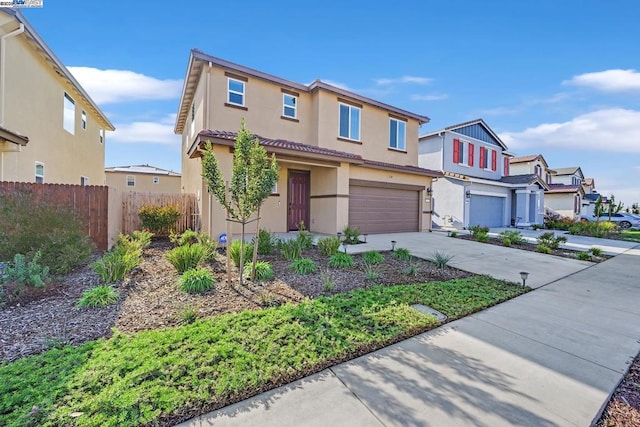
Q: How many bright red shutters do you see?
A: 5